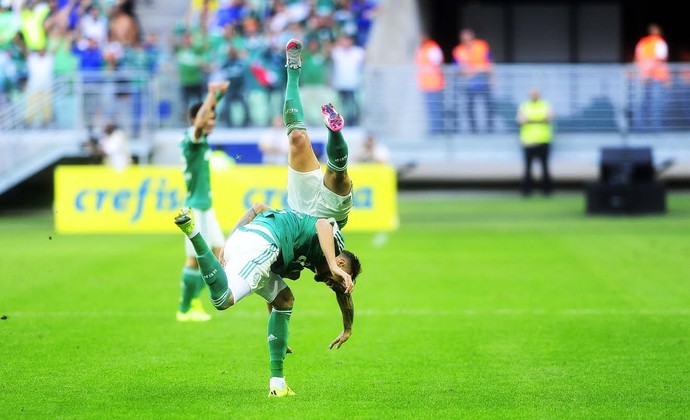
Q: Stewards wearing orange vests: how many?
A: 3